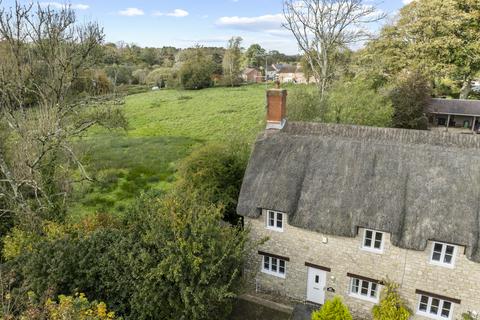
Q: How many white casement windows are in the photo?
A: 6